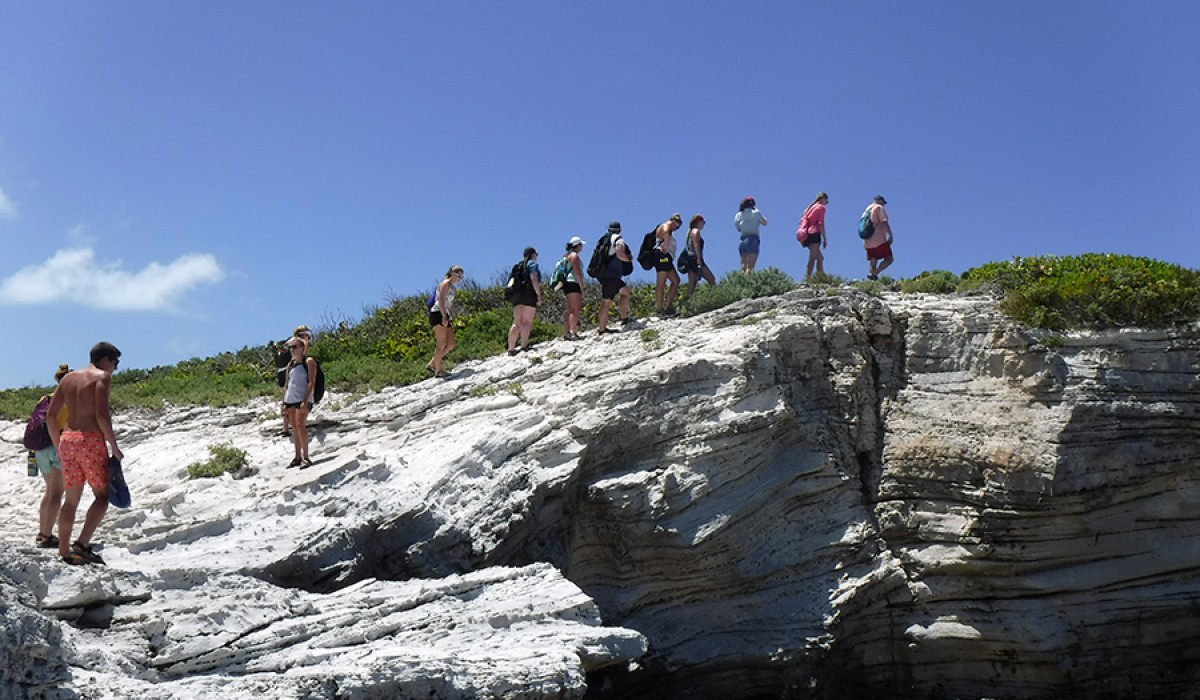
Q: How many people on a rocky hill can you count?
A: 13